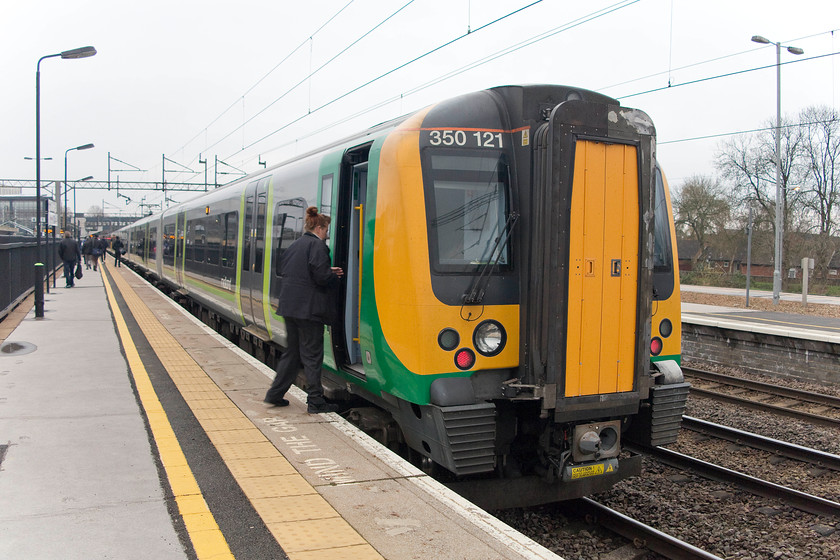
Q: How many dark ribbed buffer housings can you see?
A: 2